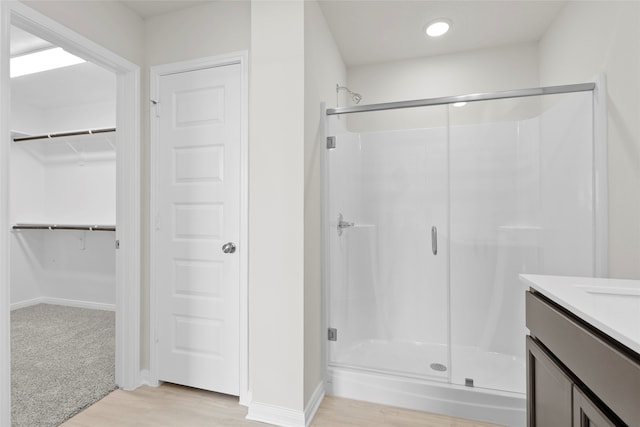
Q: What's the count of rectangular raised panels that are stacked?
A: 5